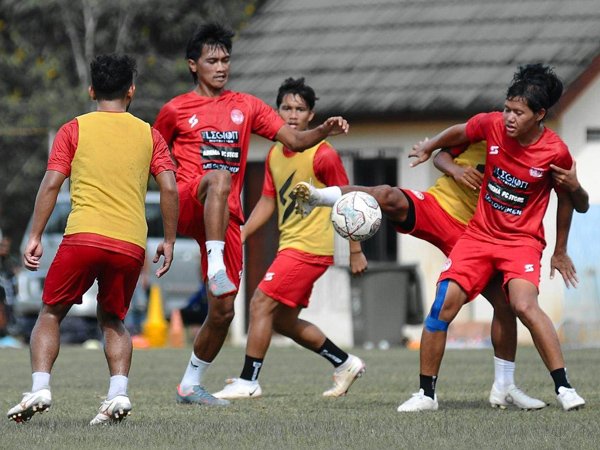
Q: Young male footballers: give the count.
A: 5